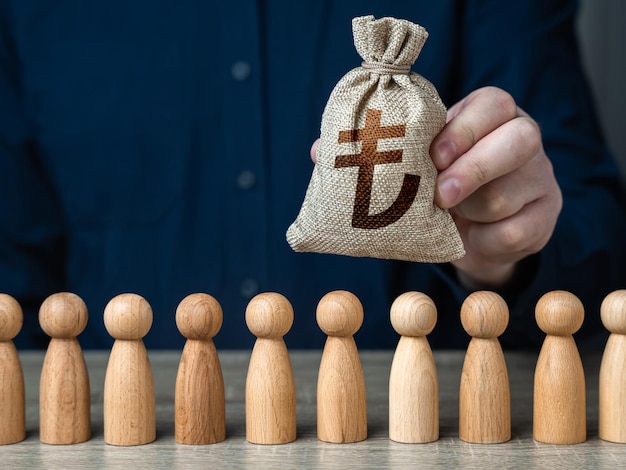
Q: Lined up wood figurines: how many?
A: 10